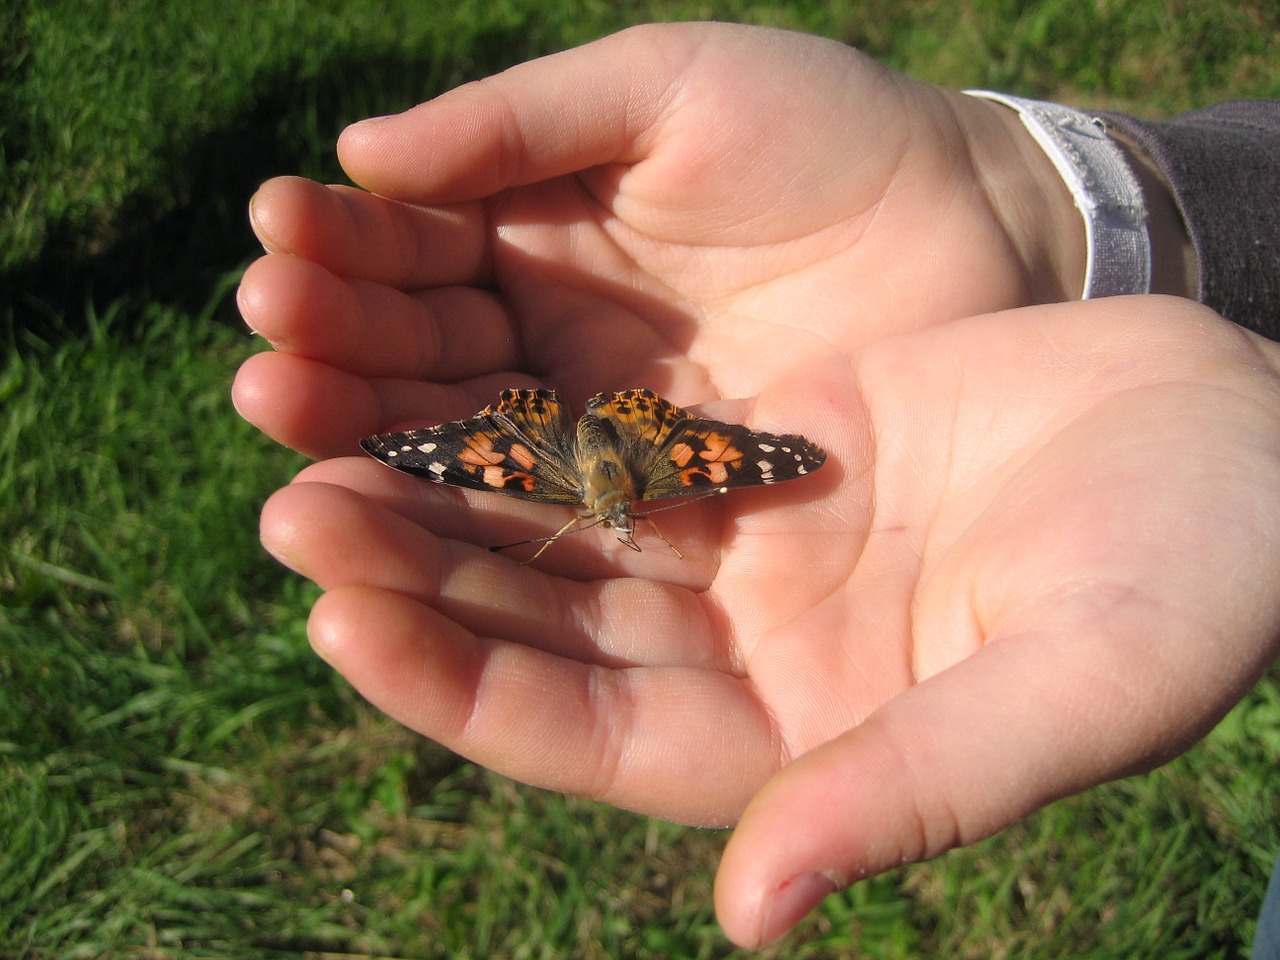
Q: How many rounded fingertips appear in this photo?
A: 8